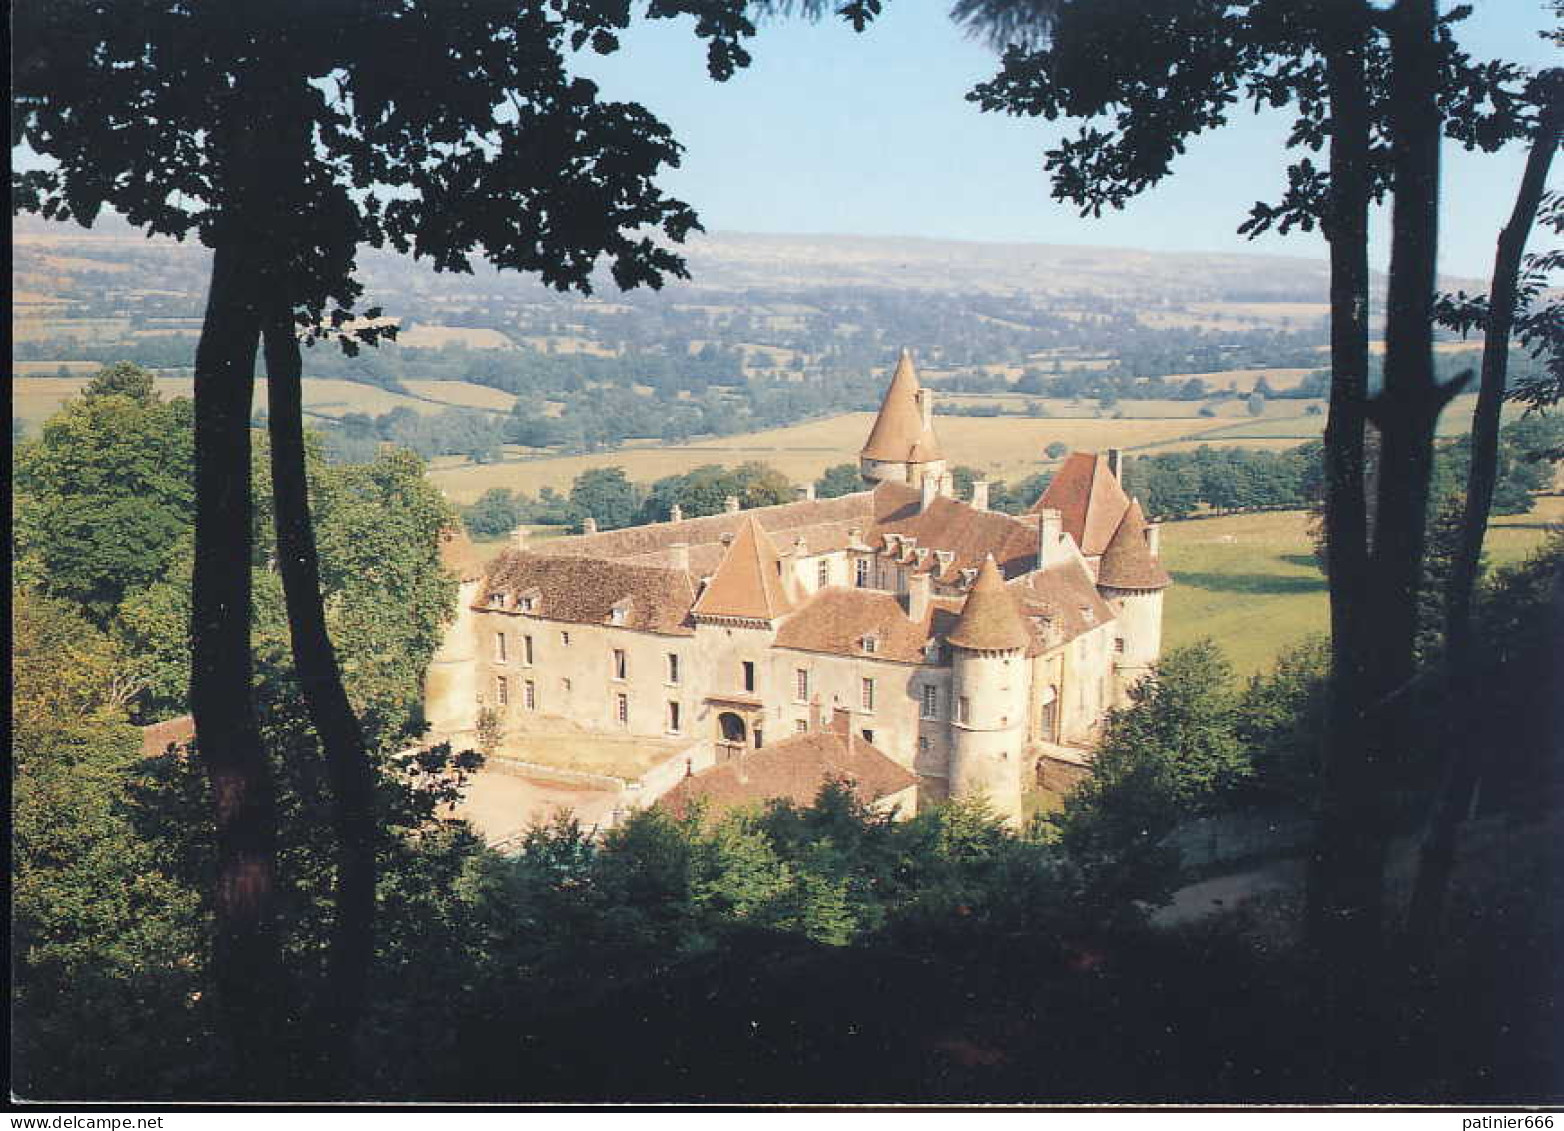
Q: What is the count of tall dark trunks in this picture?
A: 5